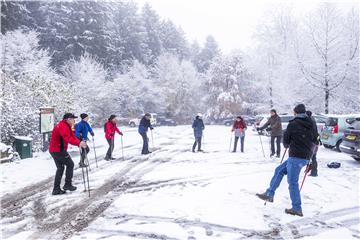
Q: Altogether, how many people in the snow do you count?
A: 9